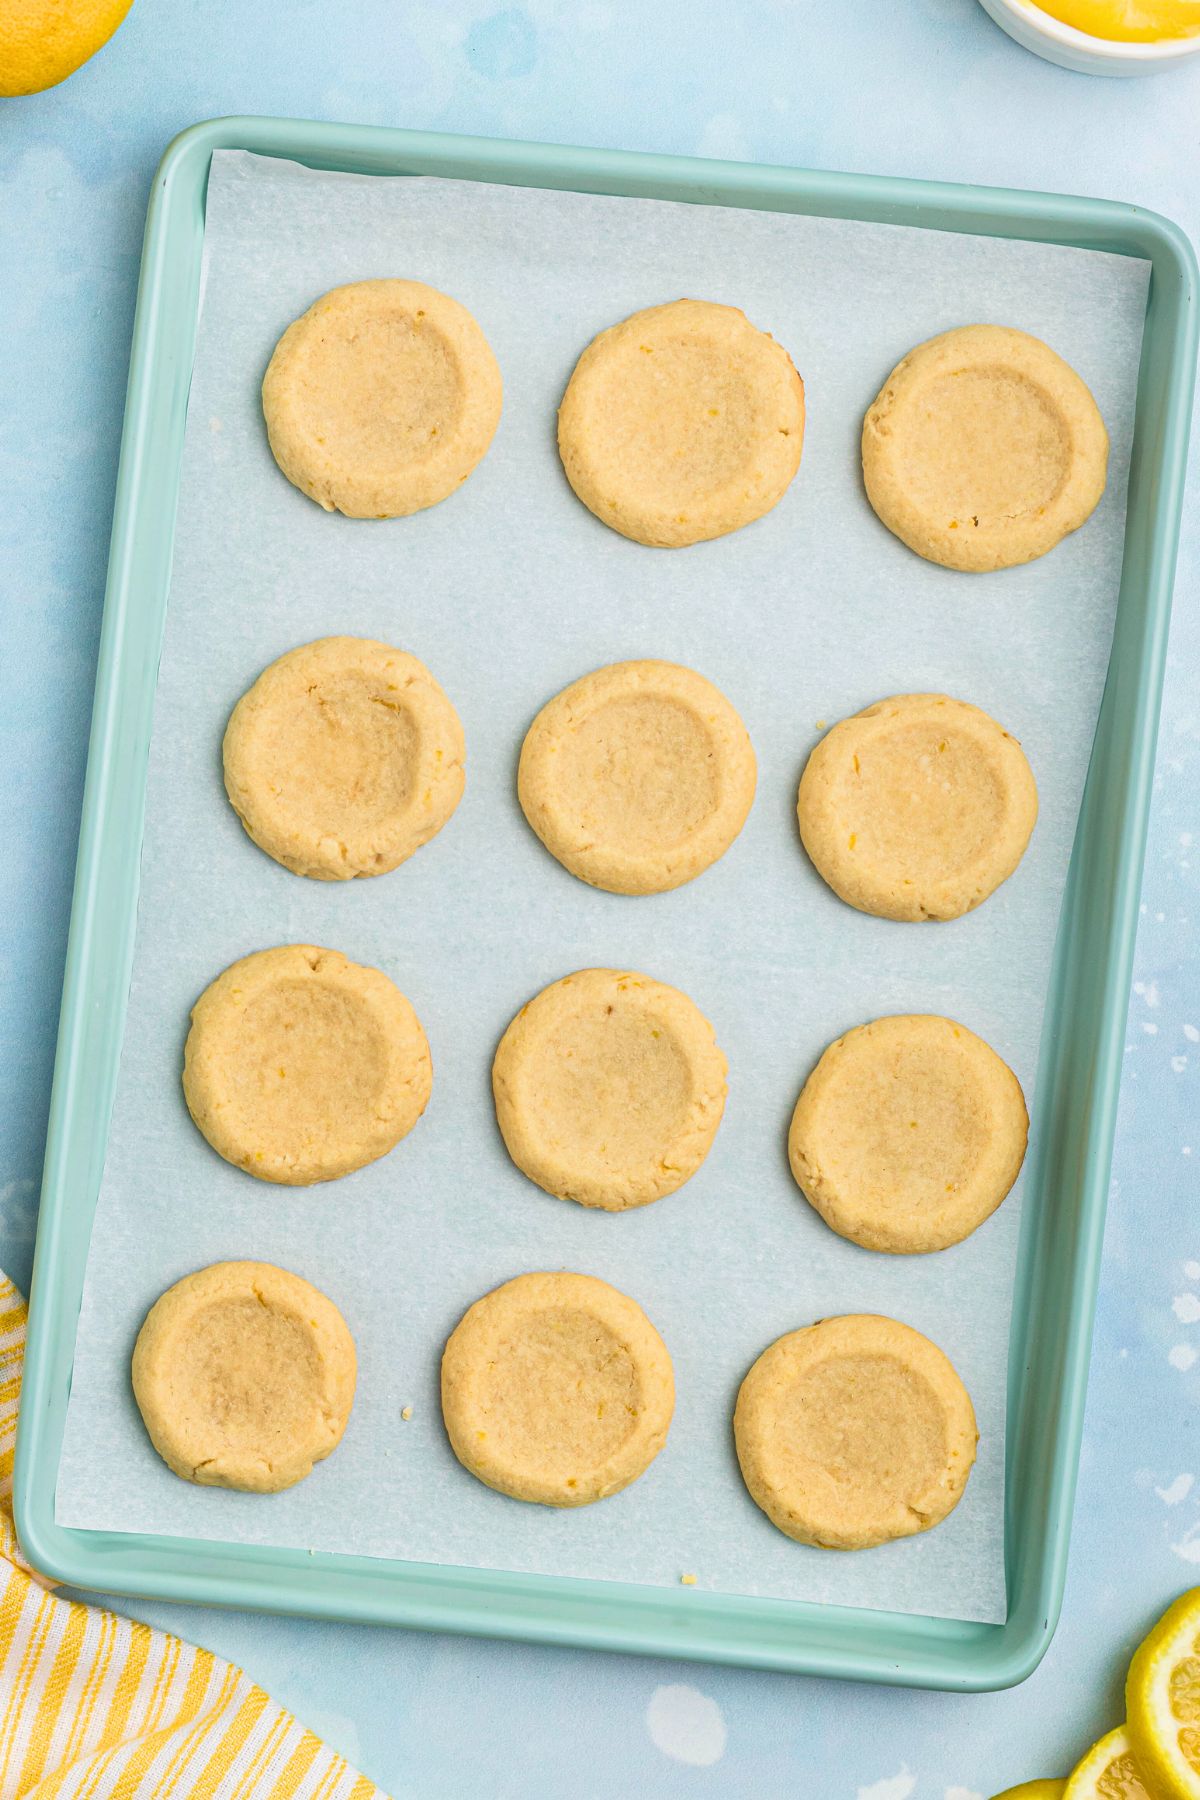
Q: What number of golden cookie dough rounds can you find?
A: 12